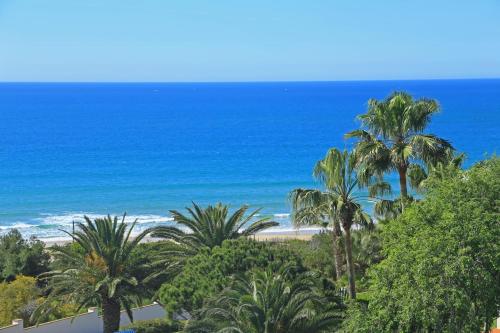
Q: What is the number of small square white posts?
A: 3